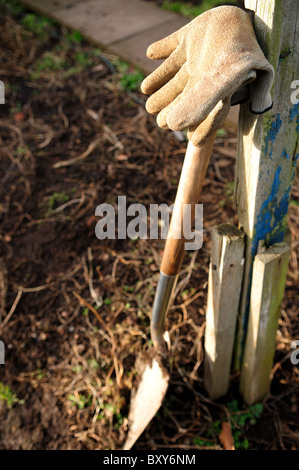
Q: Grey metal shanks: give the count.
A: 1